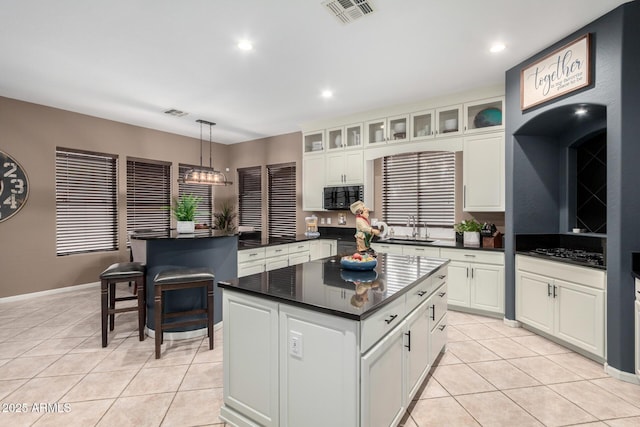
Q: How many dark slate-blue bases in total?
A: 1